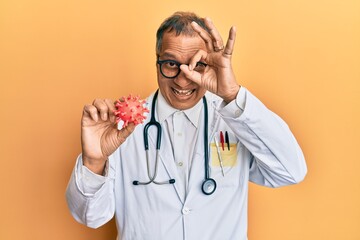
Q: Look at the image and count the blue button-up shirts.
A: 0